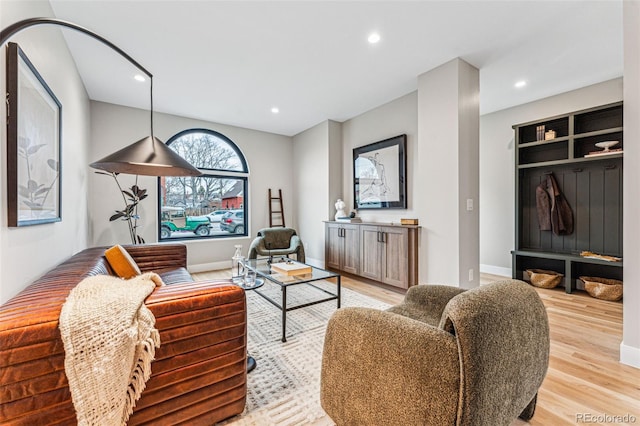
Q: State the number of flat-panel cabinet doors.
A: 4